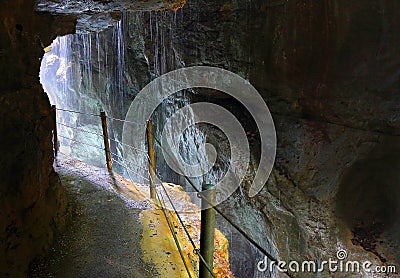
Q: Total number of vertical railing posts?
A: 4